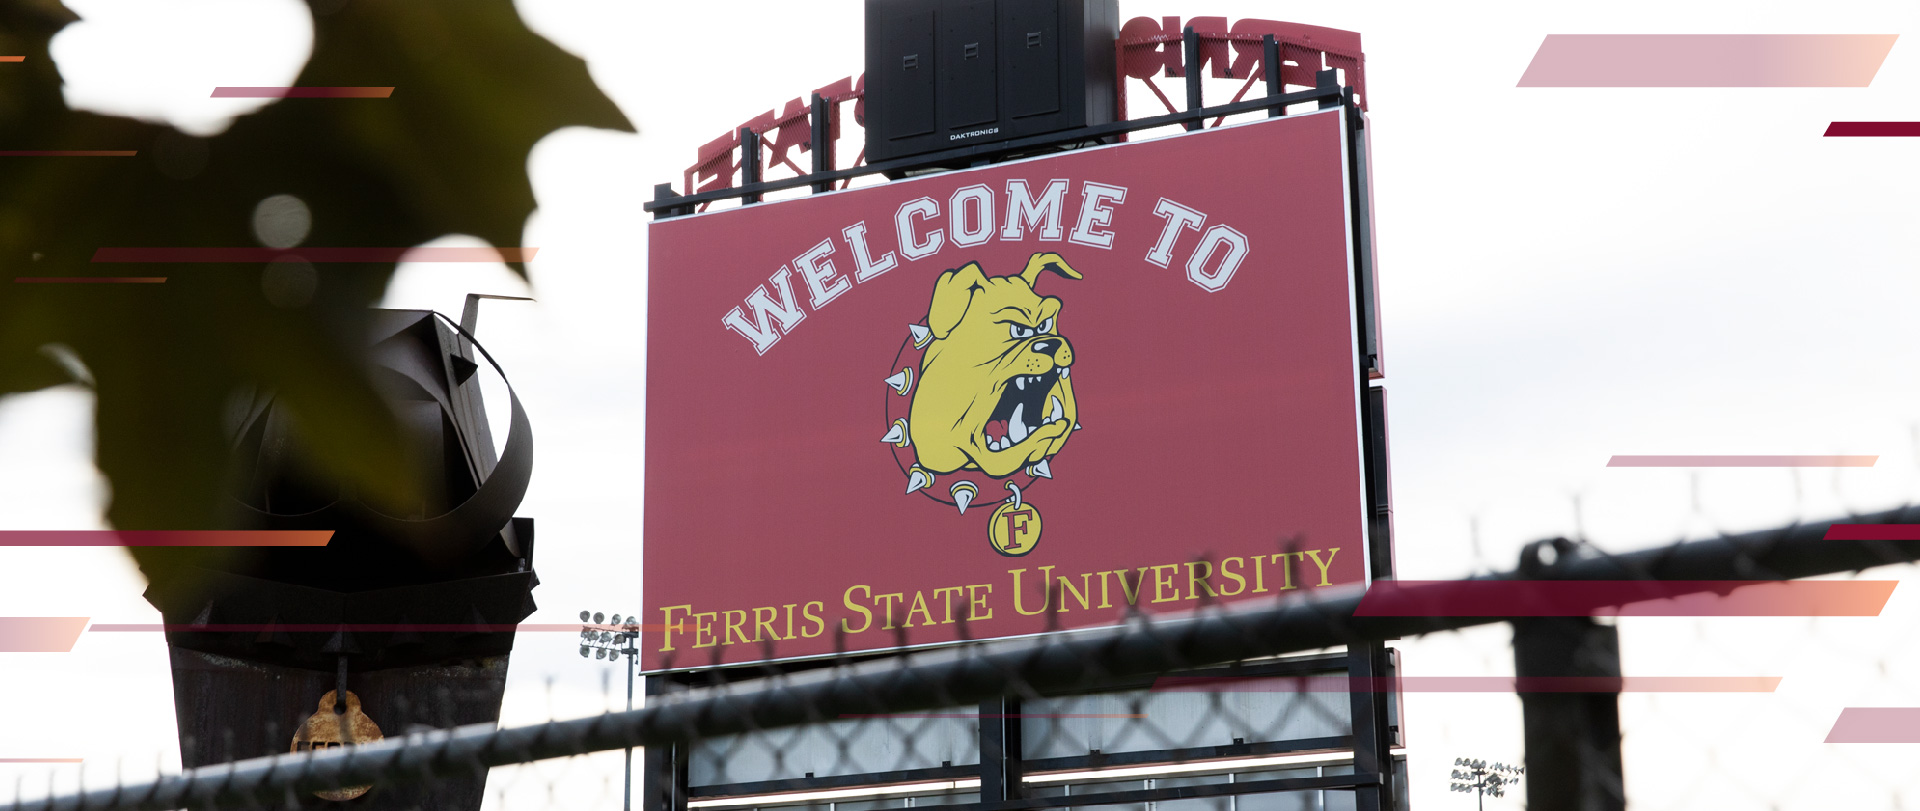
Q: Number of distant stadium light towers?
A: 2